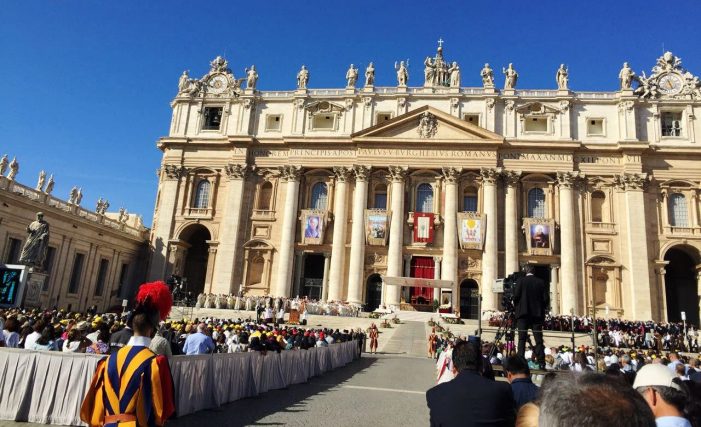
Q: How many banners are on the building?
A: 5